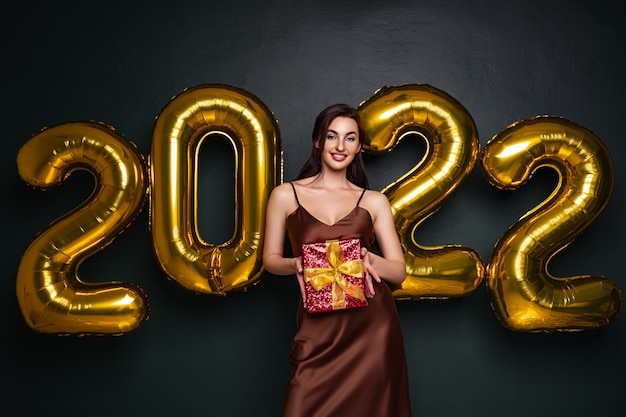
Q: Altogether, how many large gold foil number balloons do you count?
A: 4